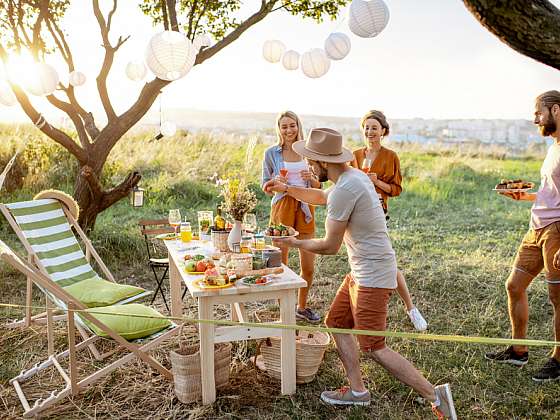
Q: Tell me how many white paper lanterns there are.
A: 11